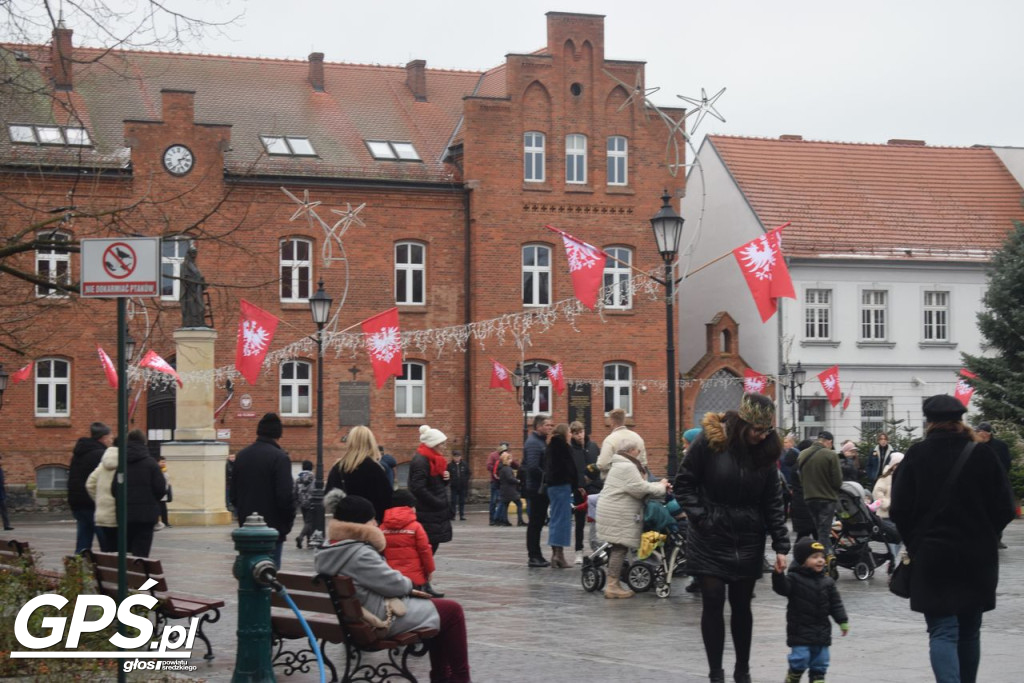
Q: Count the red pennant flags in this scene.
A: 12